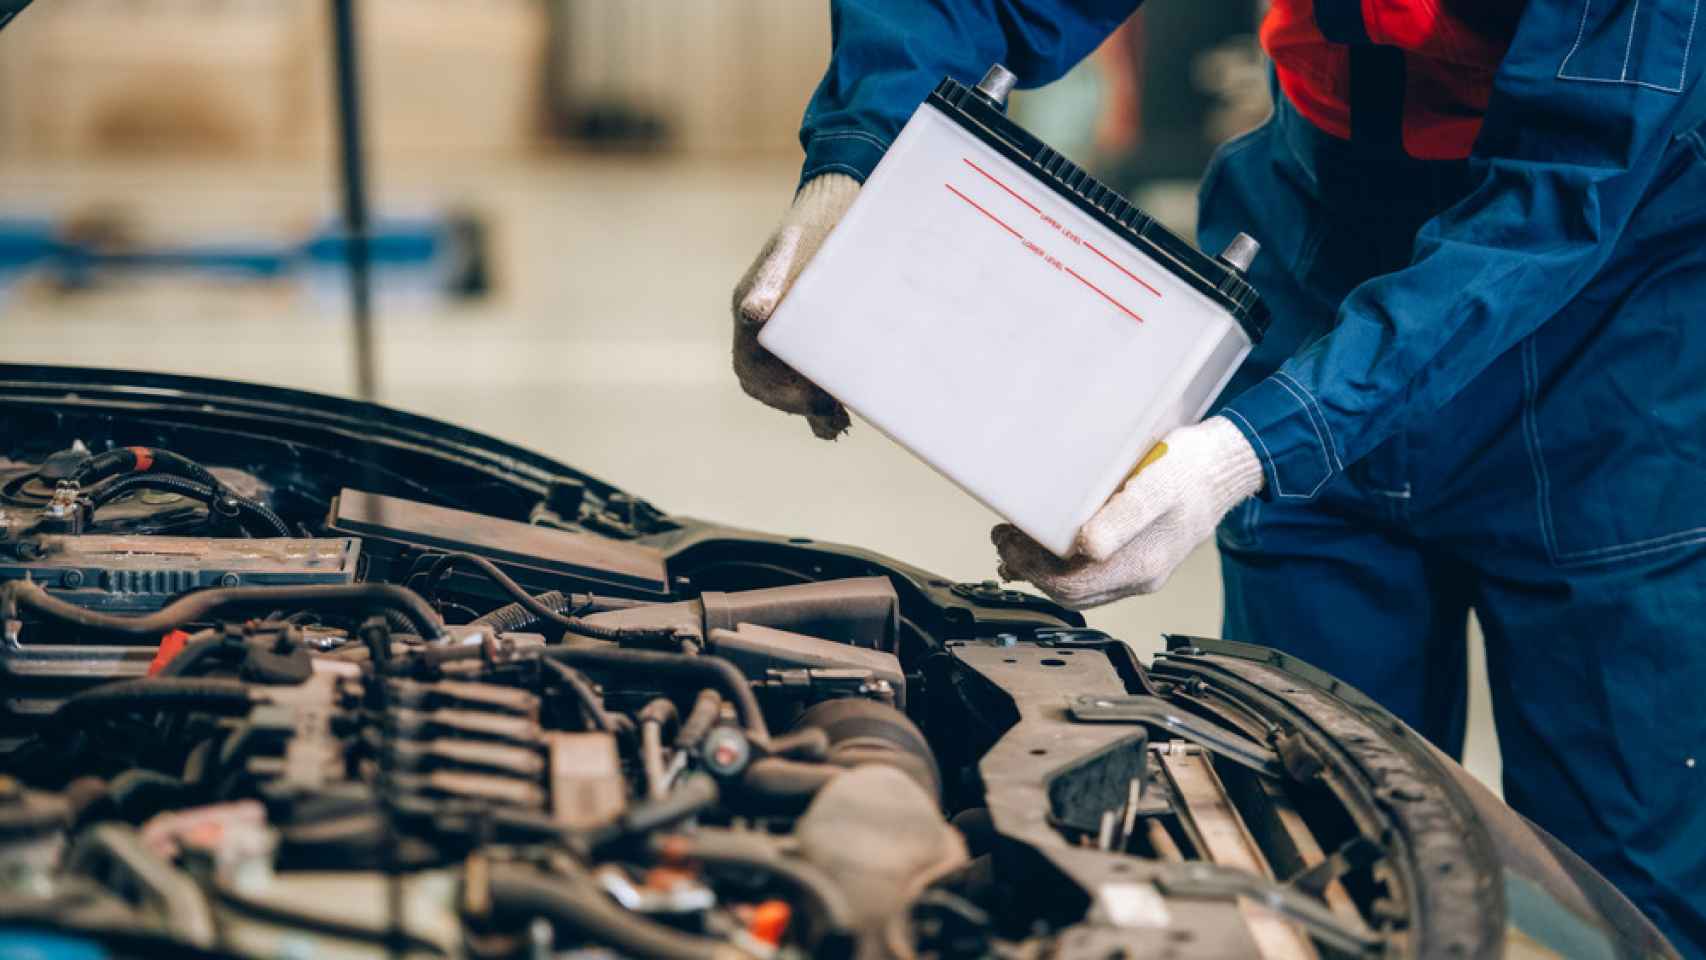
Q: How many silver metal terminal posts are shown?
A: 2